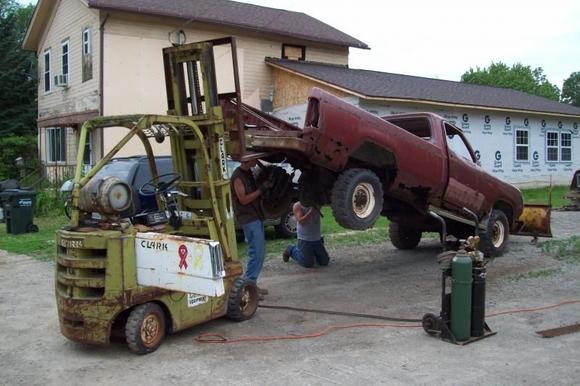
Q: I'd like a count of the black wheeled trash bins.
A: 1